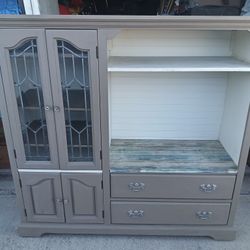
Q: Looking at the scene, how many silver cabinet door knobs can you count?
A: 4